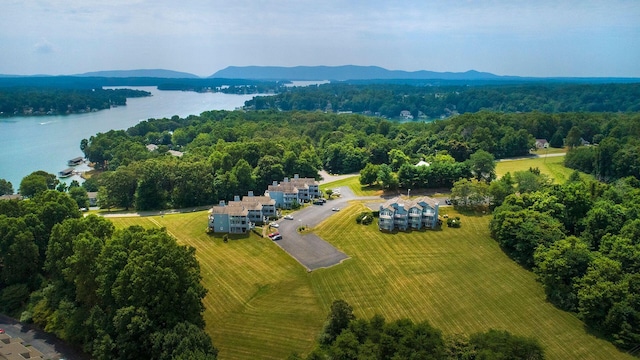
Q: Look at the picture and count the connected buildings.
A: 3